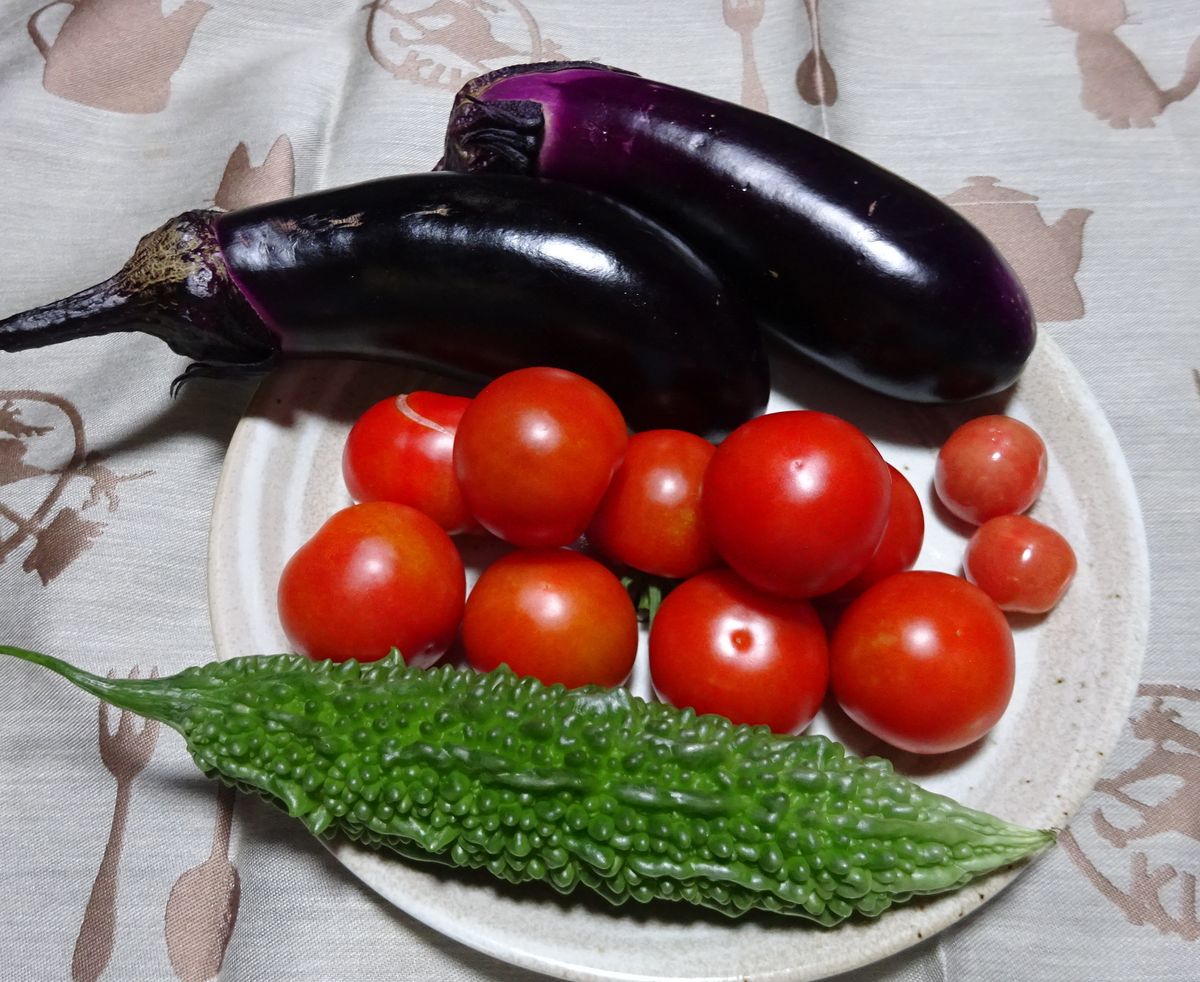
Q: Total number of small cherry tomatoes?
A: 2